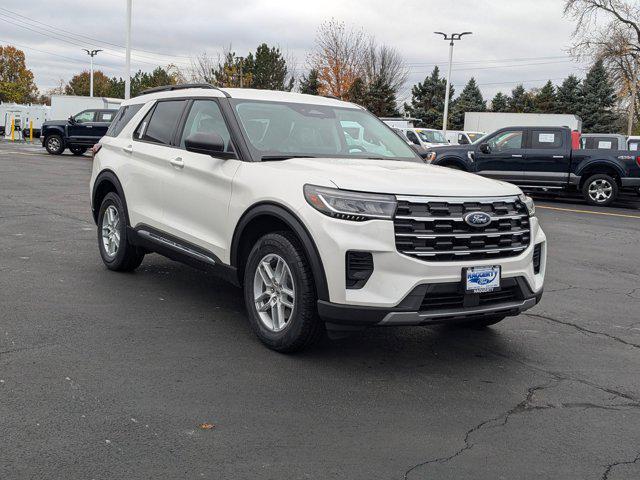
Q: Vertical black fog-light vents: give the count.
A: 2